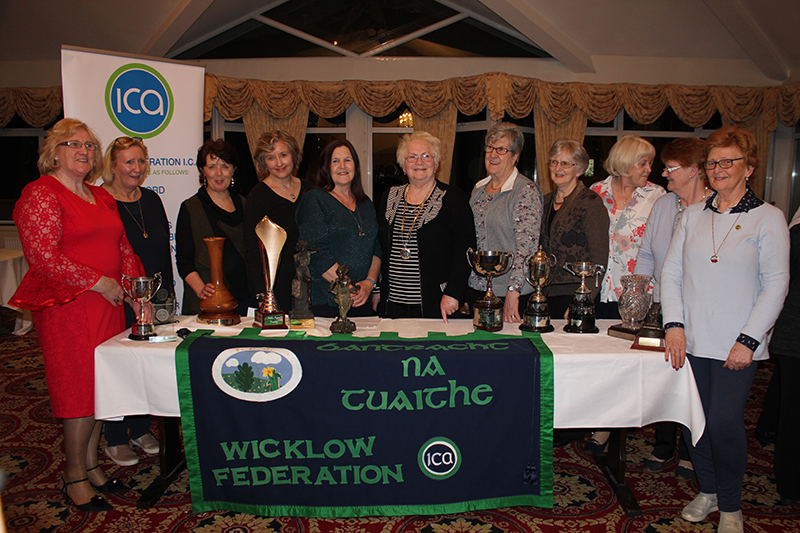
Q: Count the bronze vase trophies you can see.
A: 1